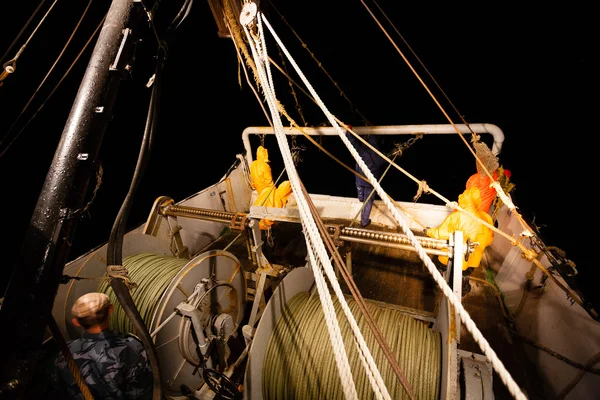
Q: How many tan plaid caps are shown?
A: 1